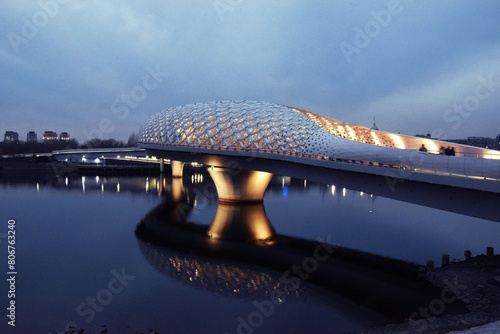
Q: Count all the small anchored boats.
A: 0